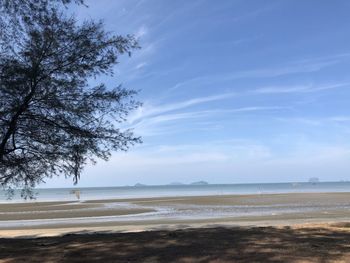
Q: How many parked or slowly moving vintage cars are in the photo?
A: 0